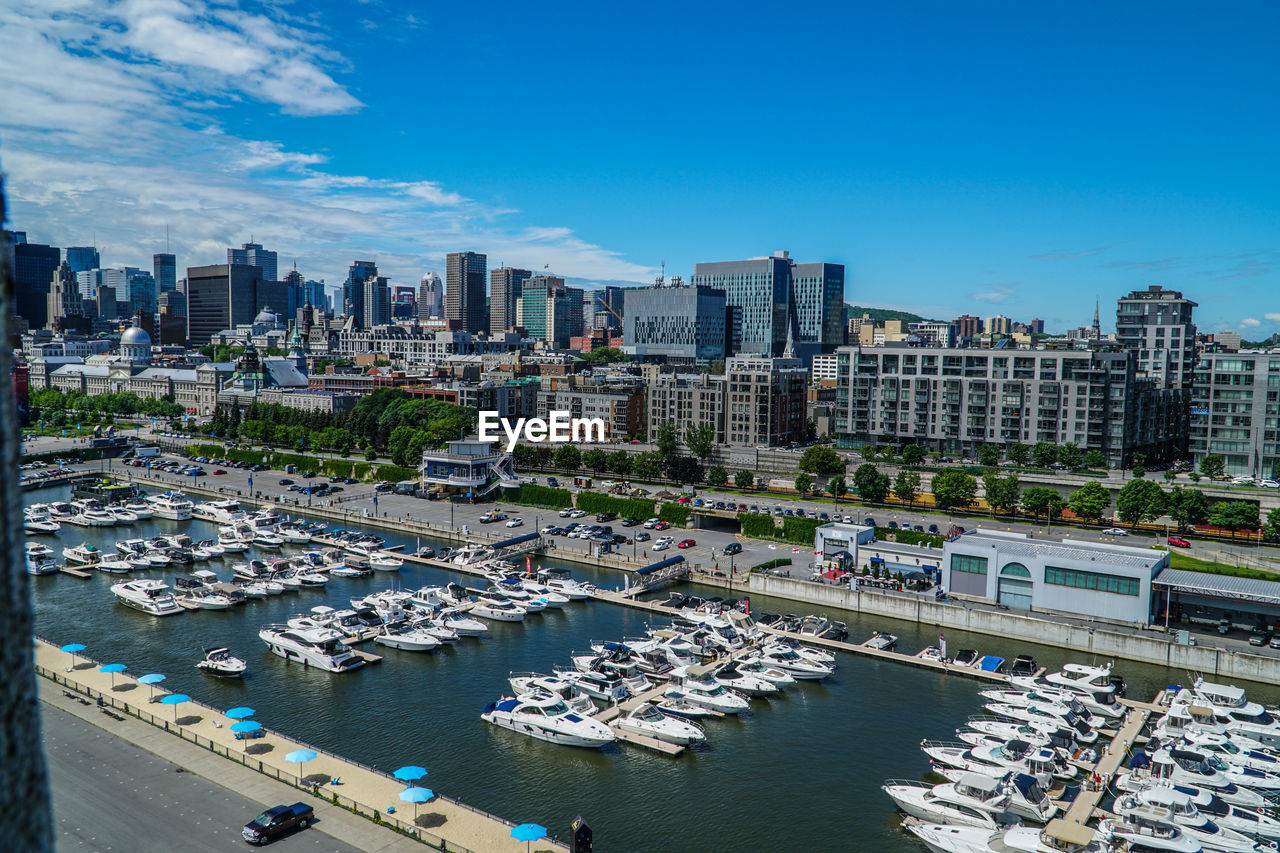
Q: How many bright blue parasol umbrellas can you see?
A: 10